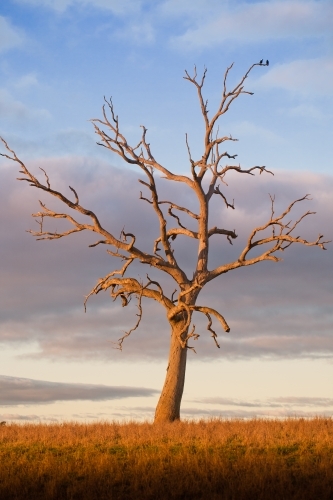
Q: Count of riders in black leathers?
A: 0